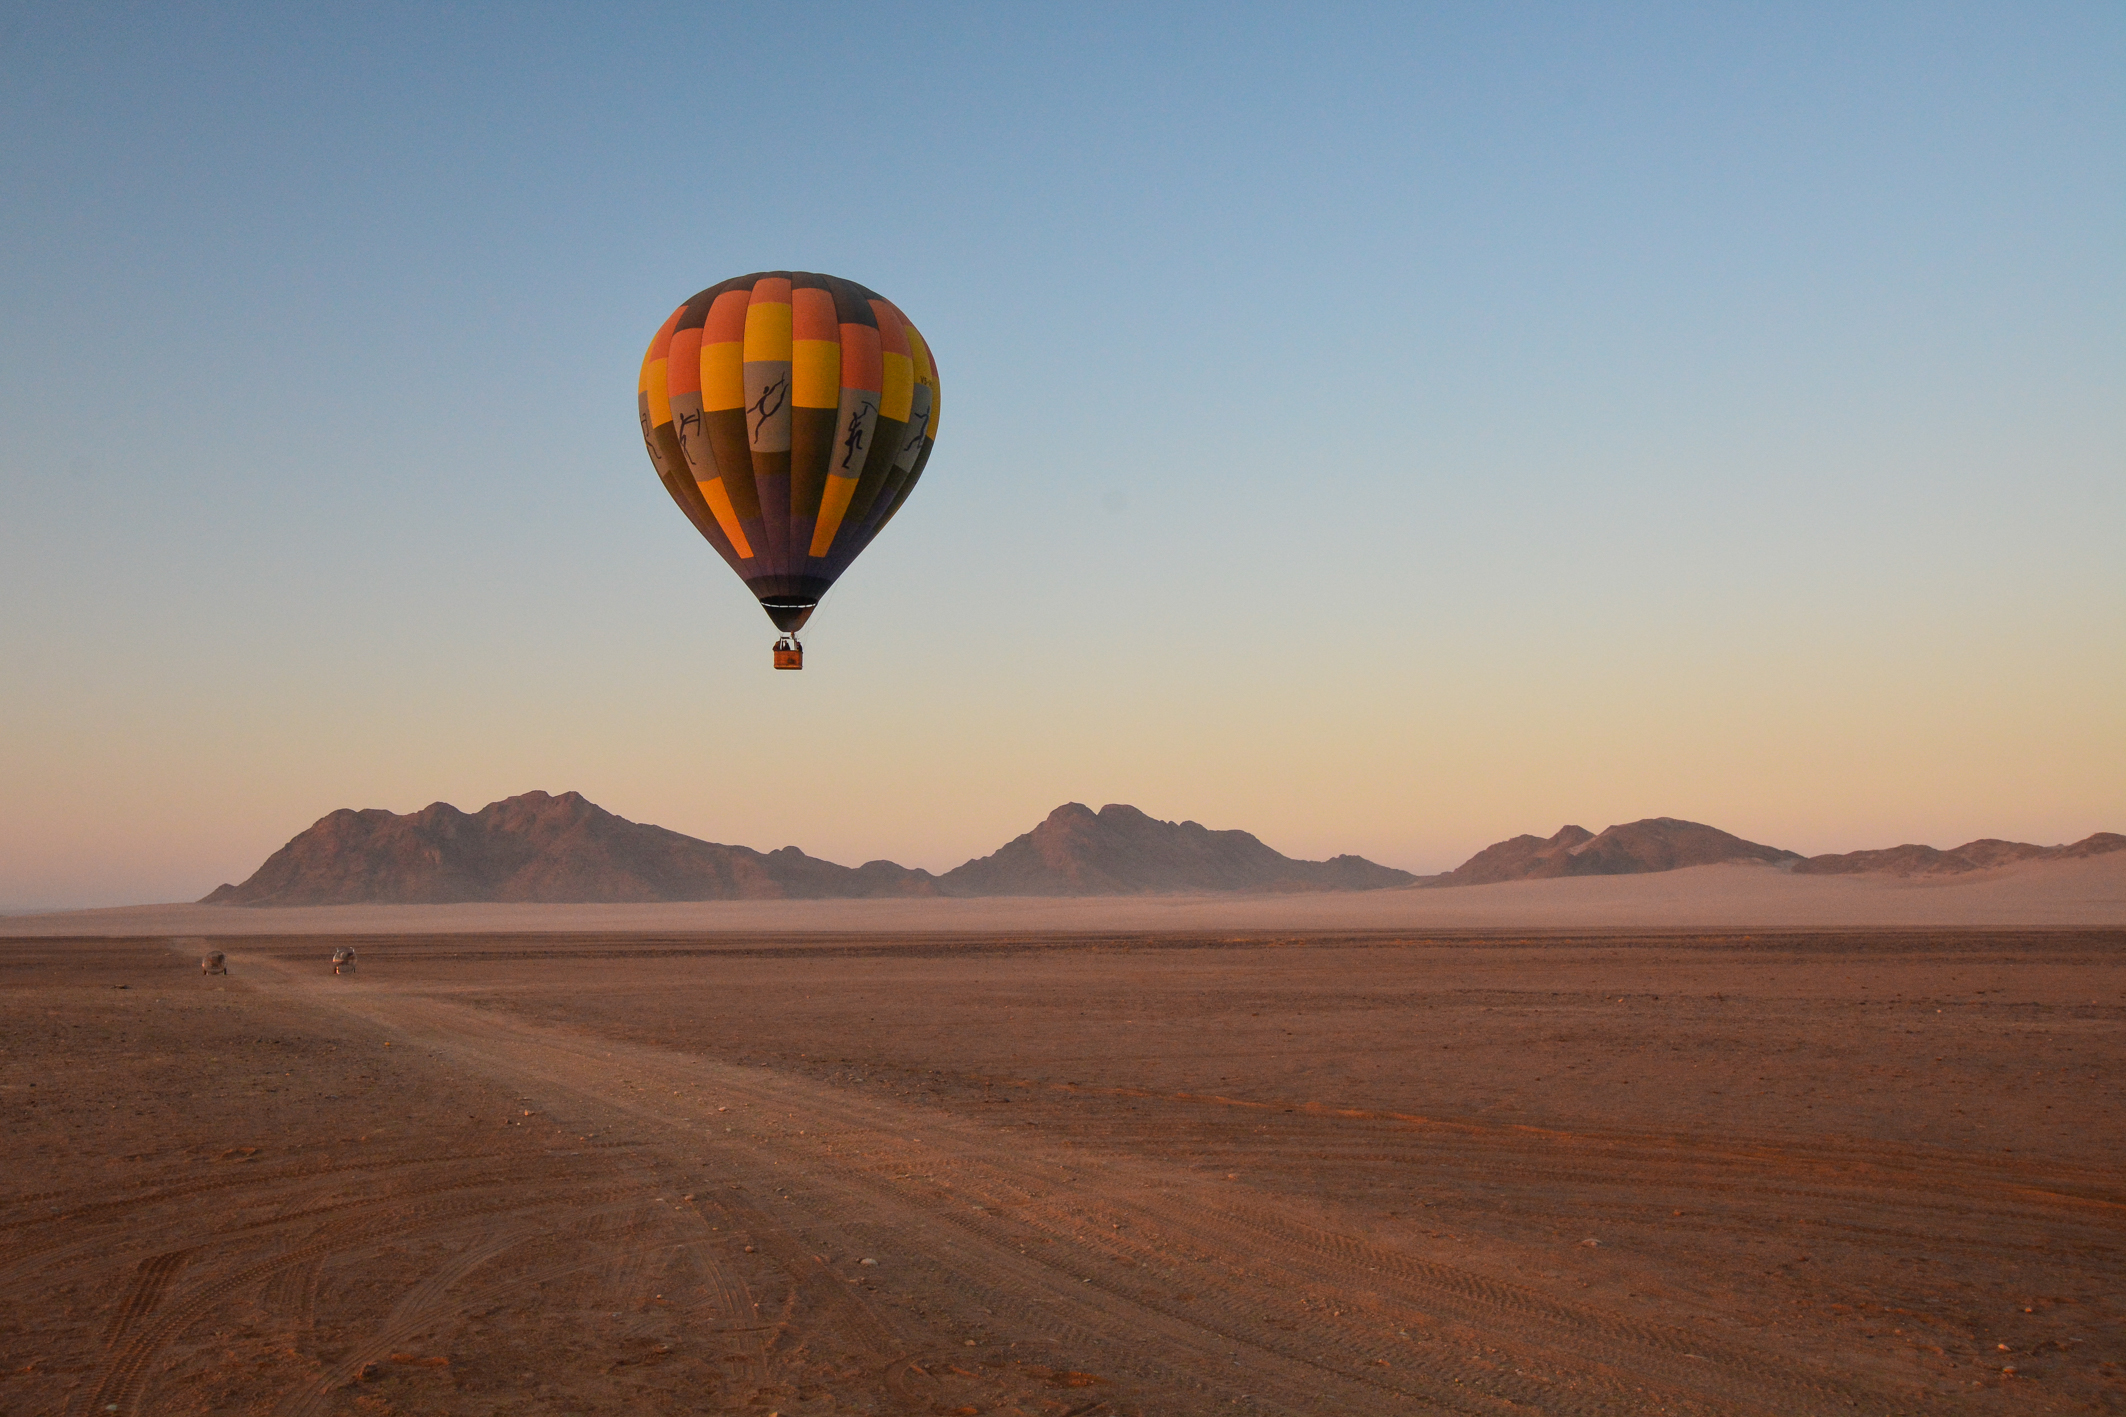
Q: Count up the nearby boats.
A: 0